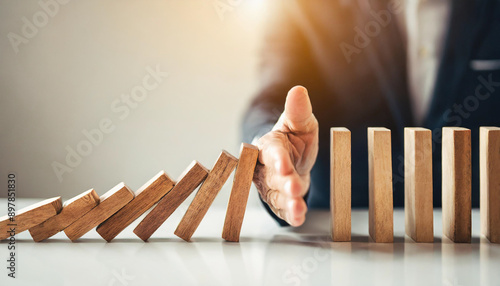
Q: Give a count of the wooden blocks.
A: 12